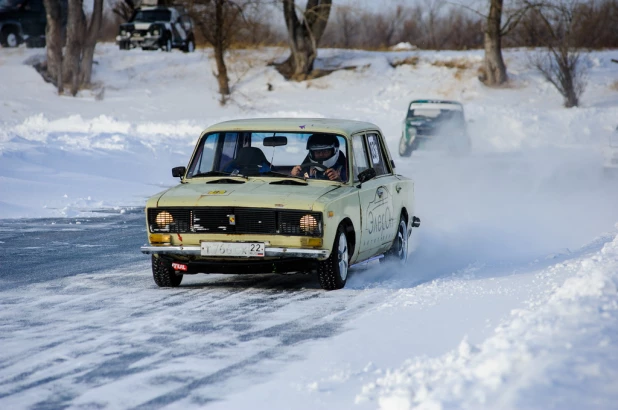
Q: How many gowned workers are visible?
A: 0